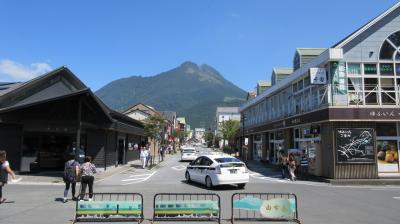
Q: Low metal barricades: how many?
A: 3